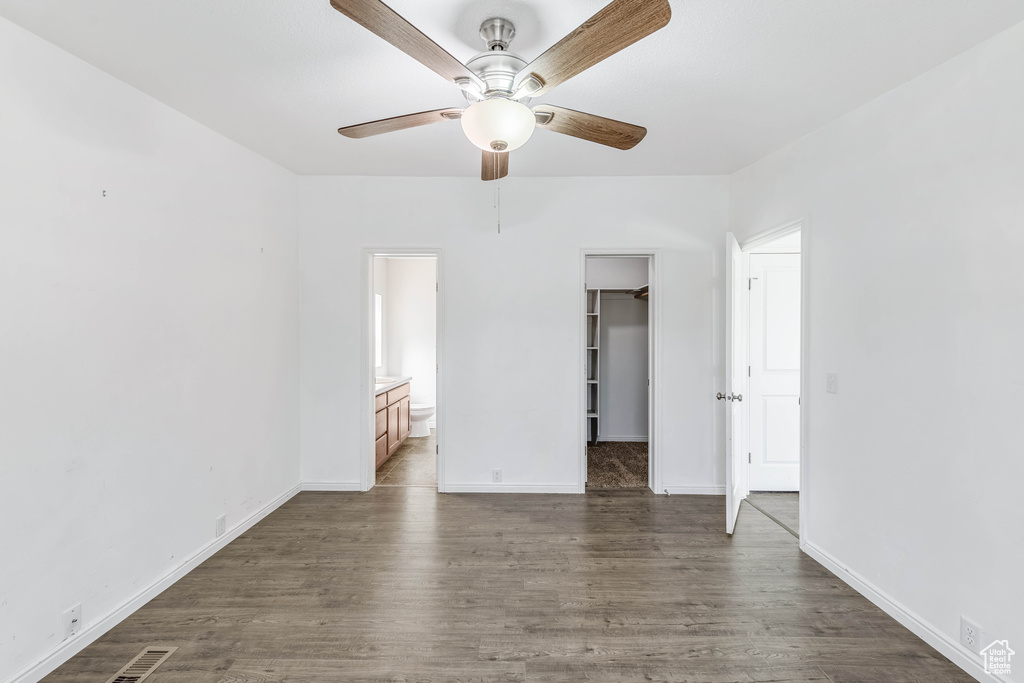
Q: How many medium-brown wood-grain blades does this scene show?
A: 5